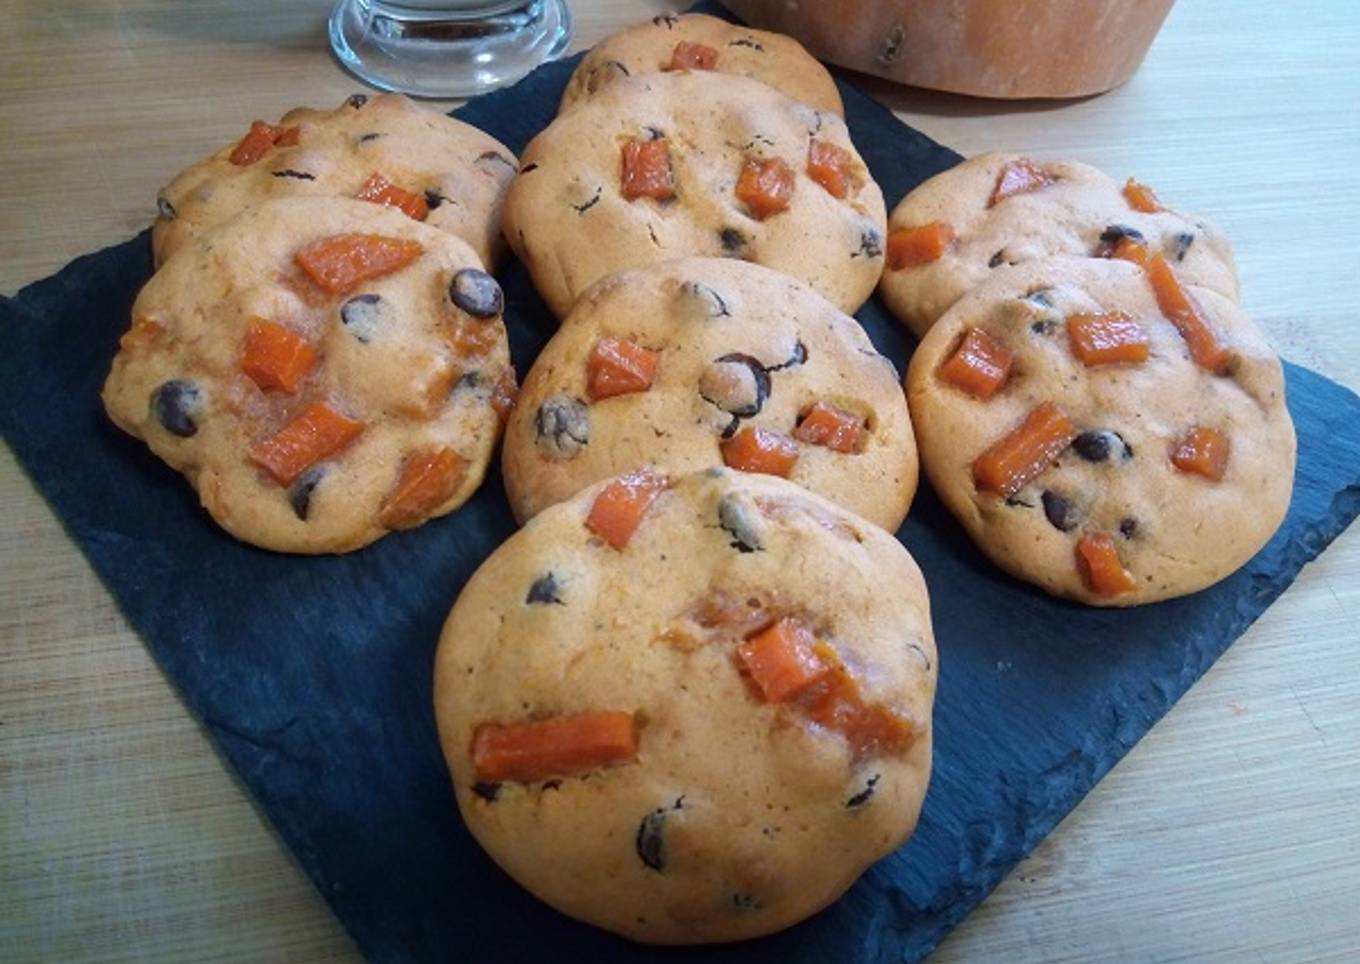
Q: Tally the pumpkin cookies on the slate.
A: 8